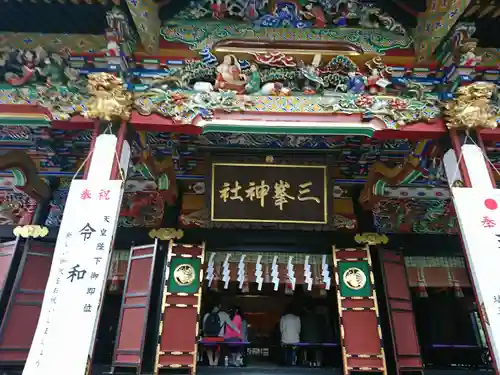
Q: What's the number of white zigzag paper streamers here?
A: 8